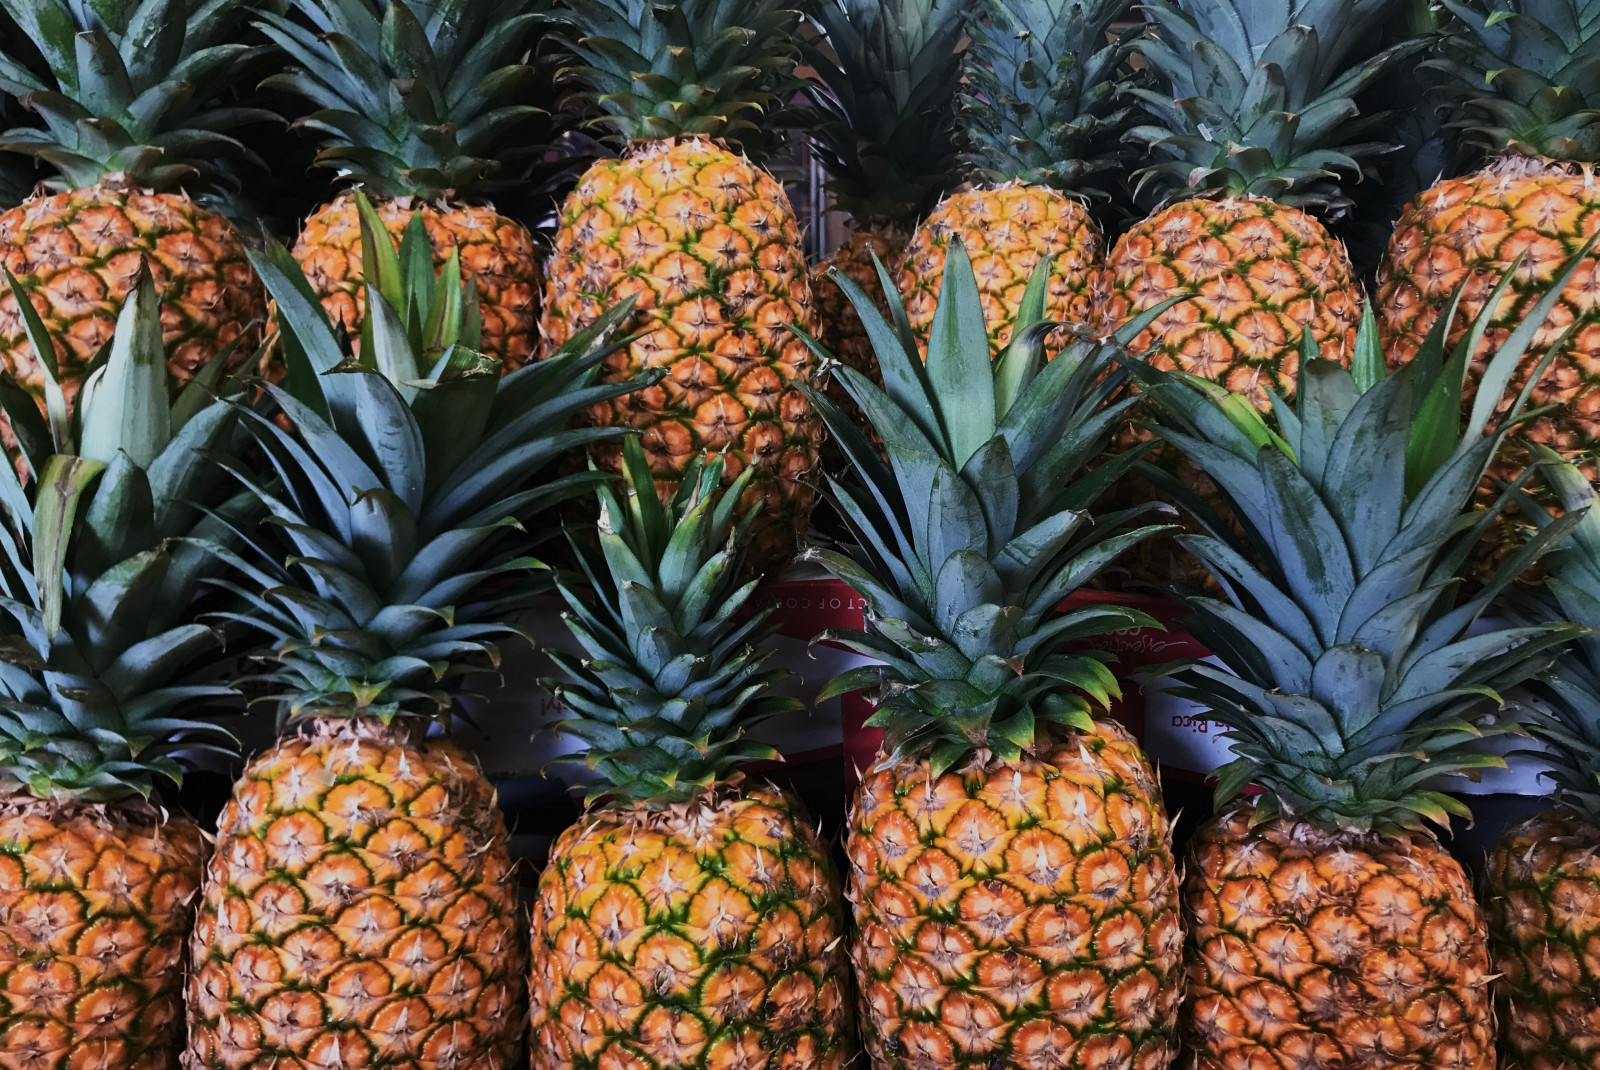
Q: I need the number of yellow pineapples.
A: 13